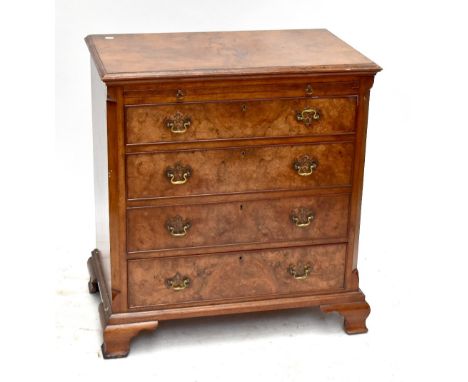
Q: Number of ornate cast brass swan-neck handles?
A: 8